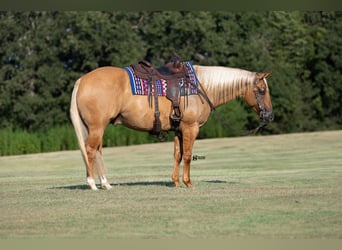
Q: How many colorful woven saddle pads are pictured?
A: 1